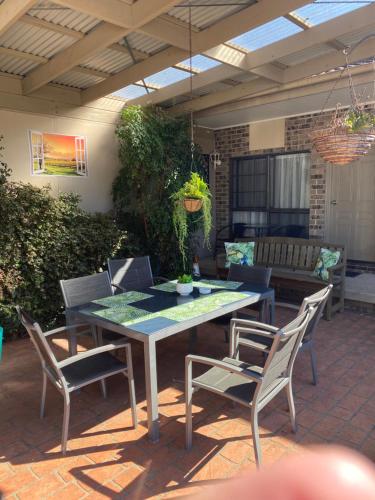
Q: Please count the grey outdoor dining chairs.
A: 6